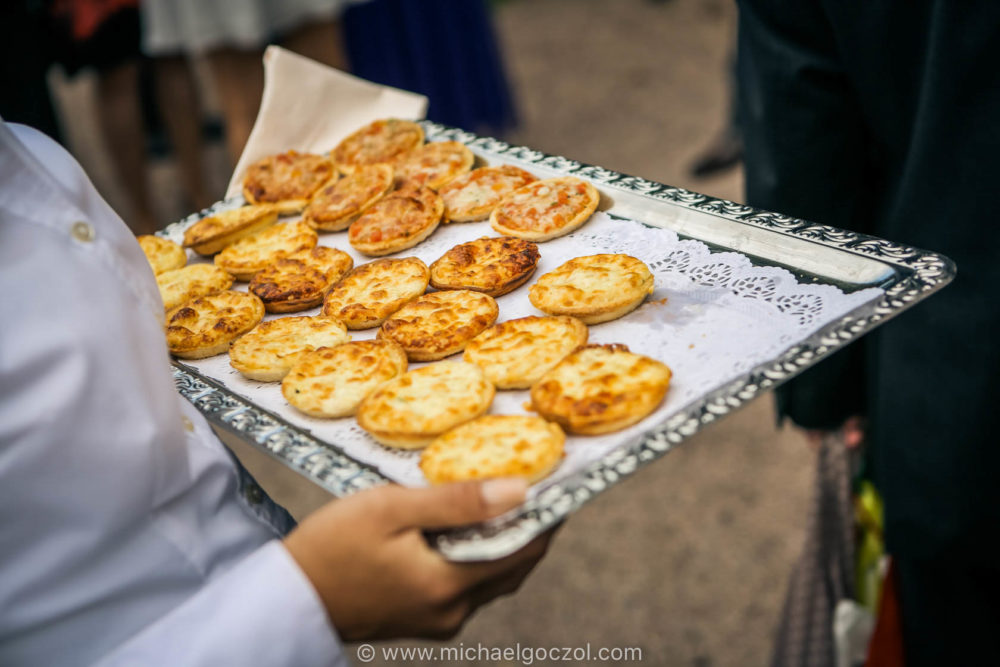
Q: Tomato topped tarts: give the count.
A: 7